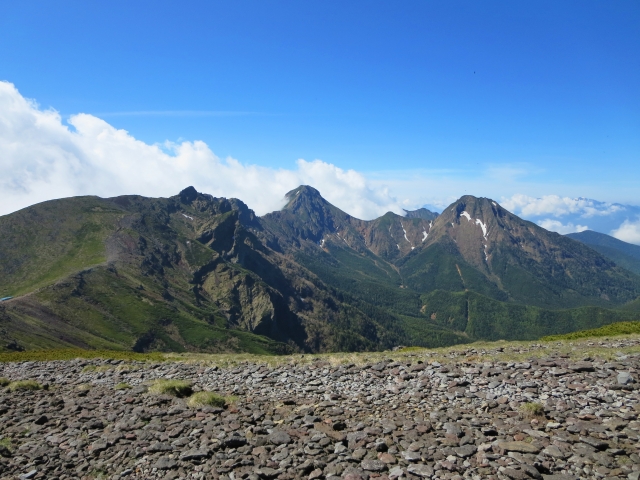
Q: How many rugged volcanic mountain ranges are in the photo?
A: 1